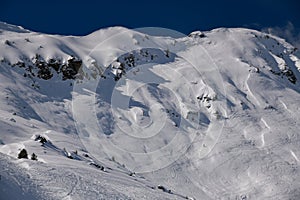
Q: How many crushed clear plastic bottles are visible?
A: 0